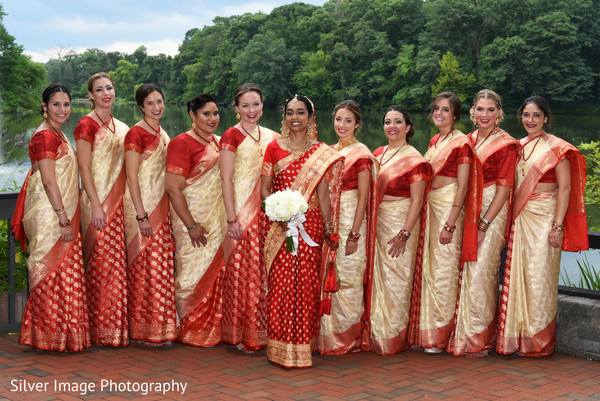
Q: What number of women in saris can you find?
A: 11